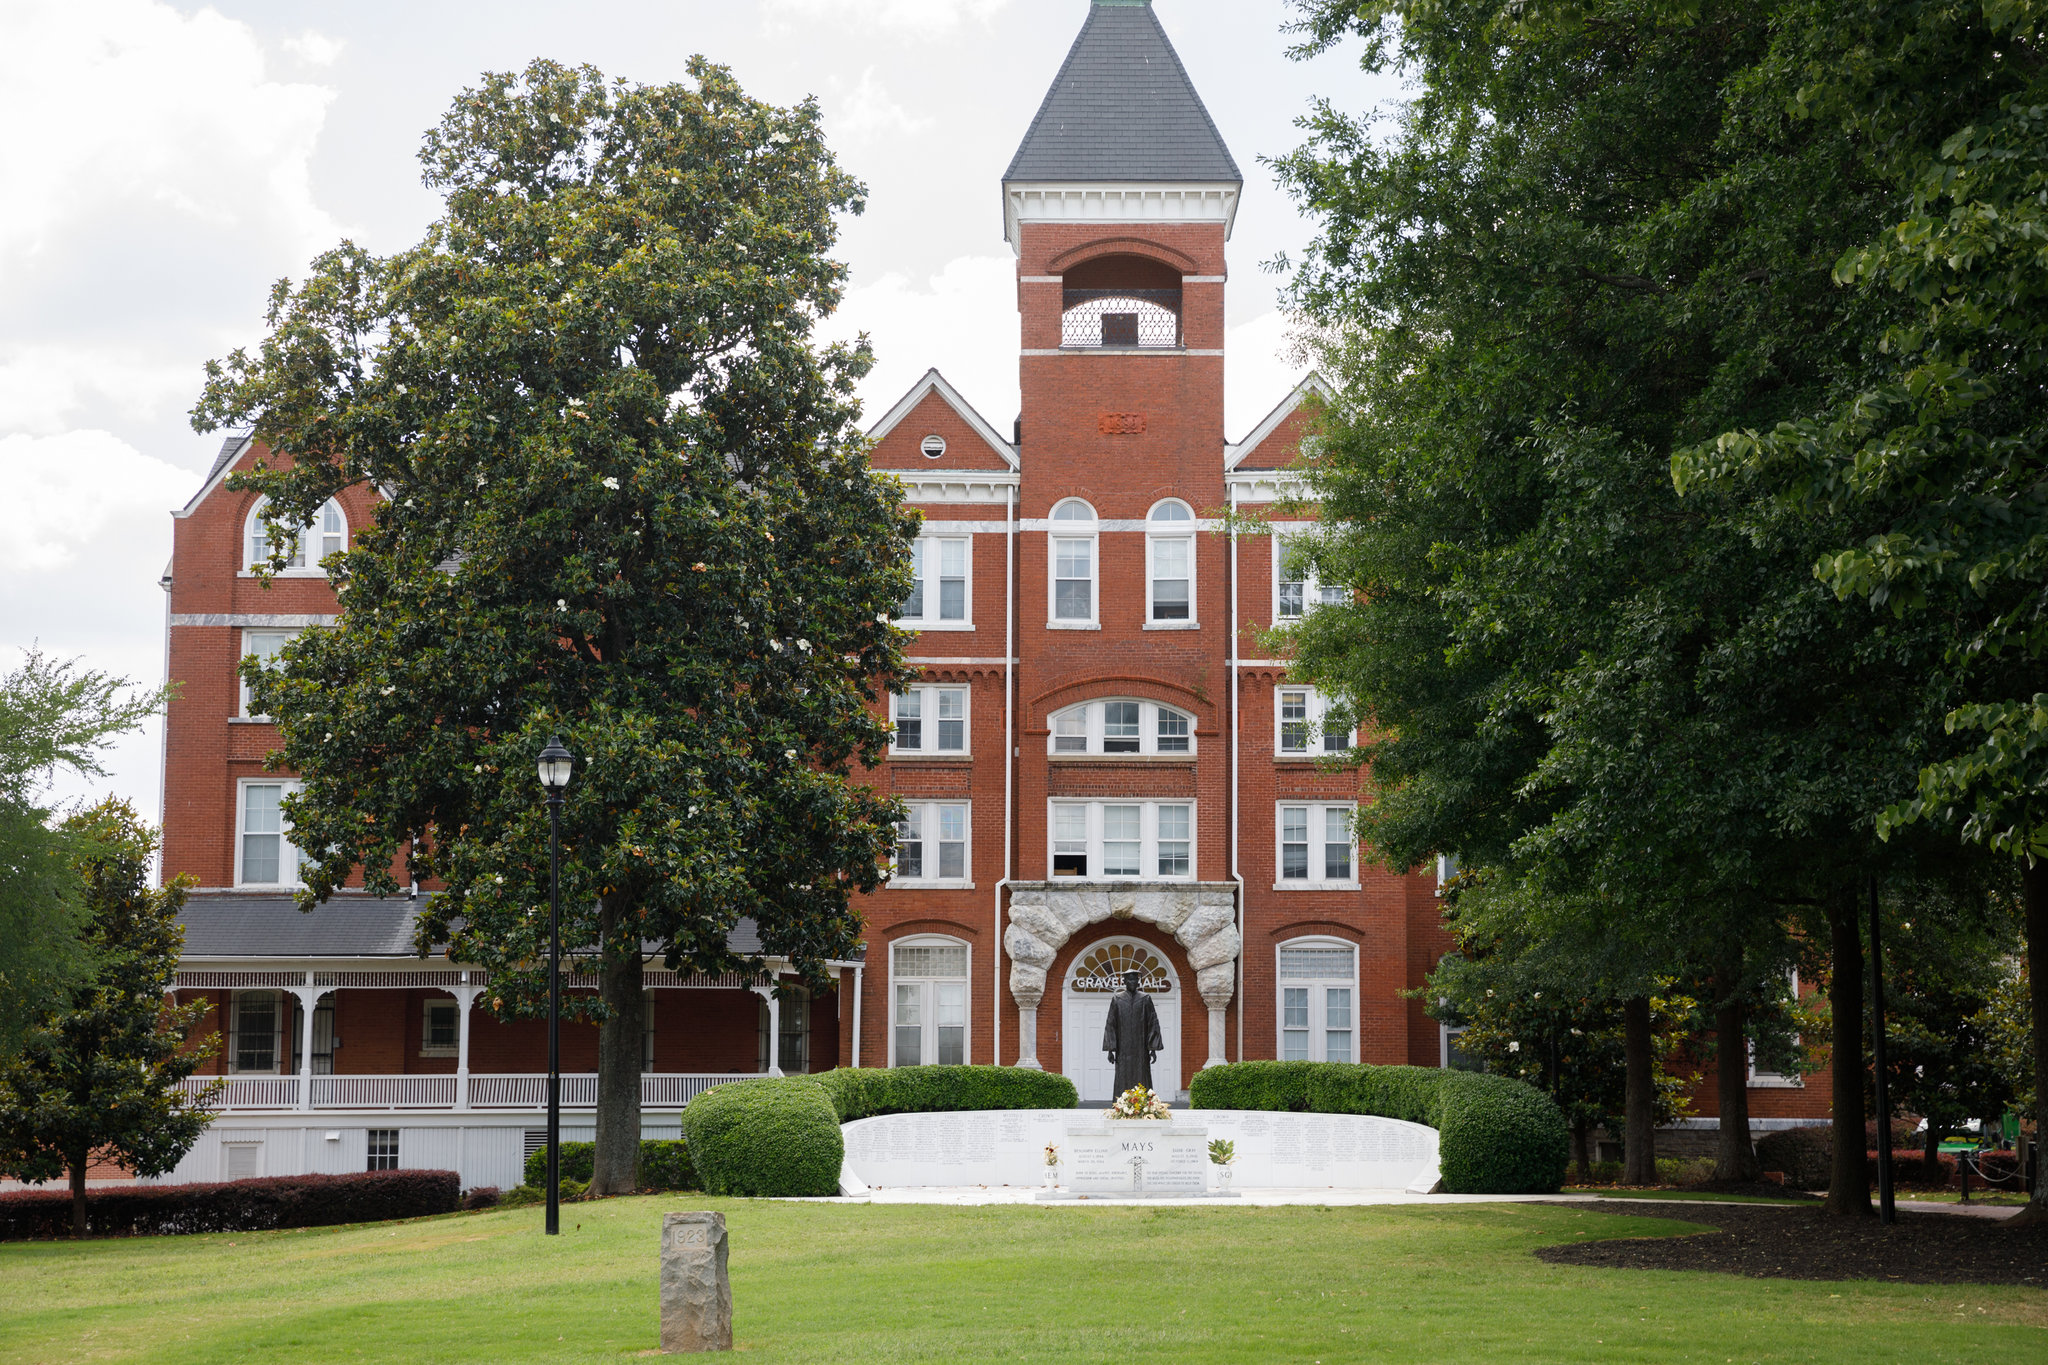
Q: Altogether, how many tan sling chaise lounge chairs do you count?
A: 0